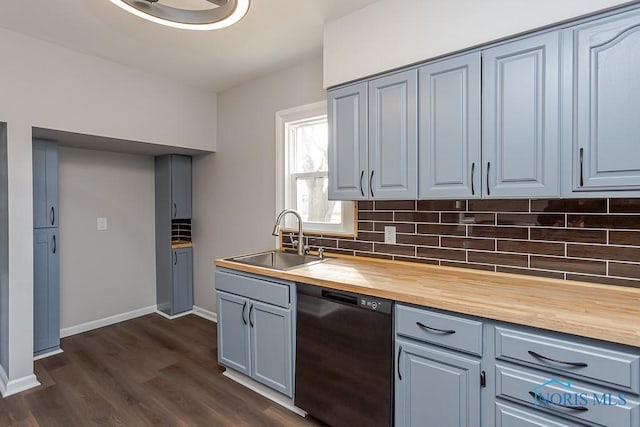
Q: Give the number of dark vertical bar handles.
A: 12